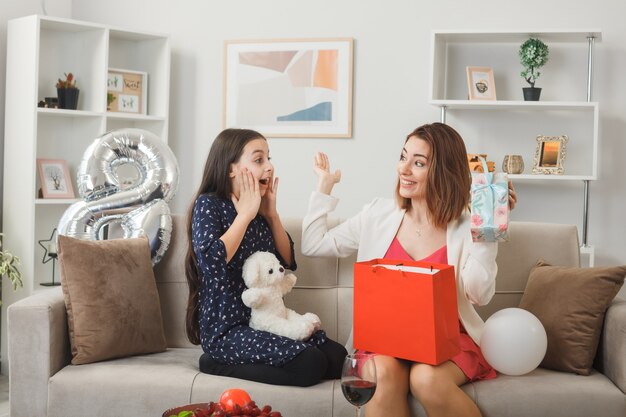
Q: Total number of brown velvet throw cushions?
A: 2